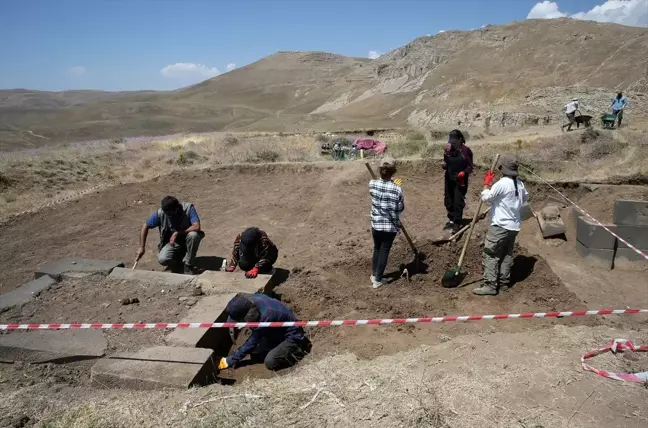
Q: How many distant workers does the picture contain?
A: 2